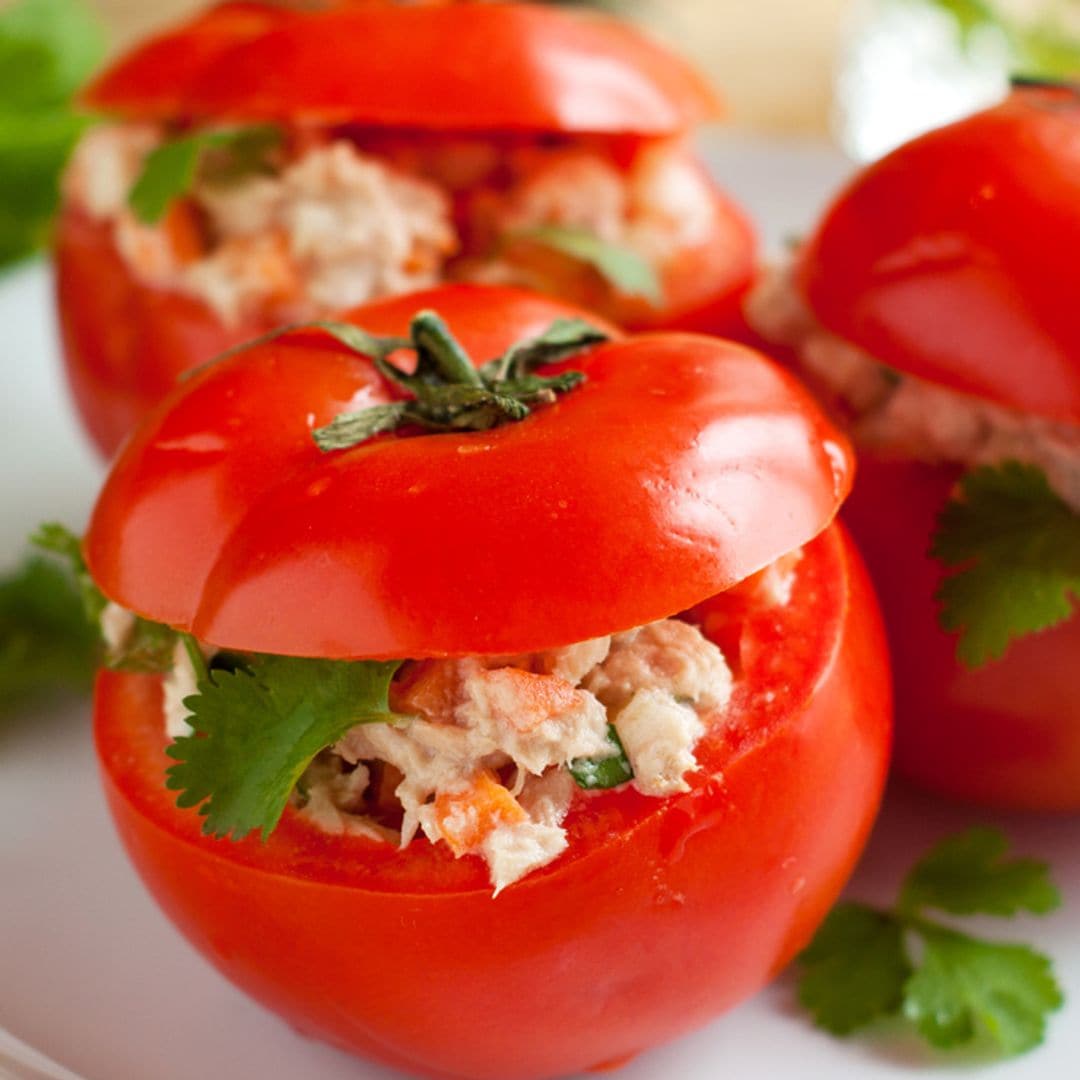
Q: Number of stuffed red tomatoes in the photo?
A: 3